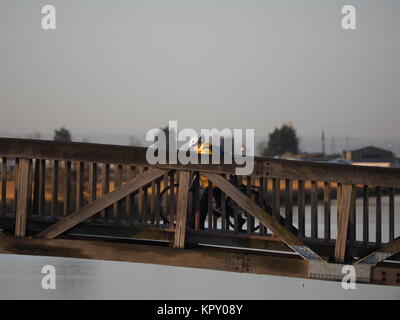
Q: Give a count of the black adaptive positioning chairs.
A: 0